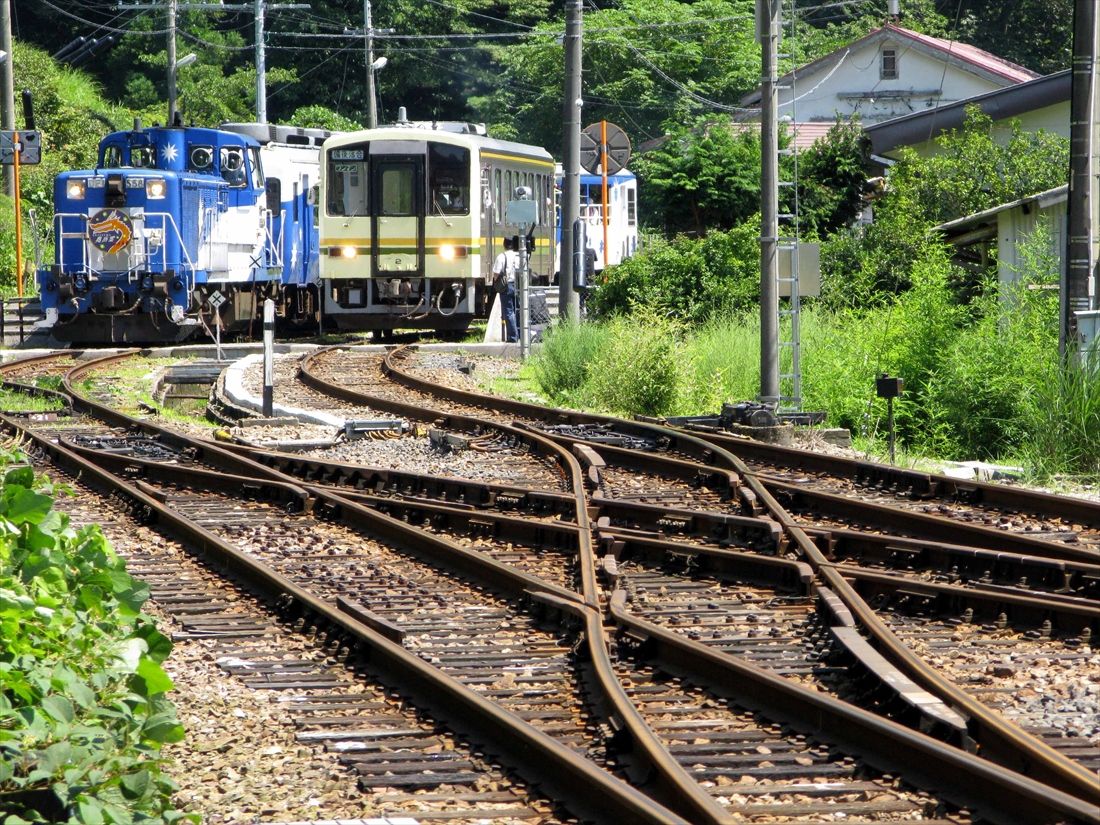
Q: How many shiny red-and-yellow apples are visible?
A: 0